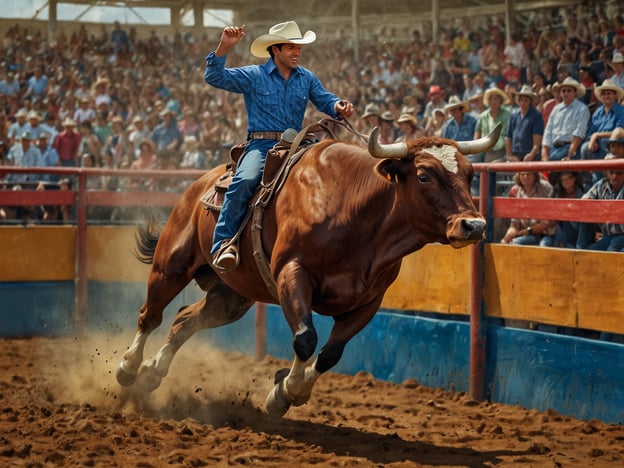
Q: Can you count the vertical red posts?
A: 3